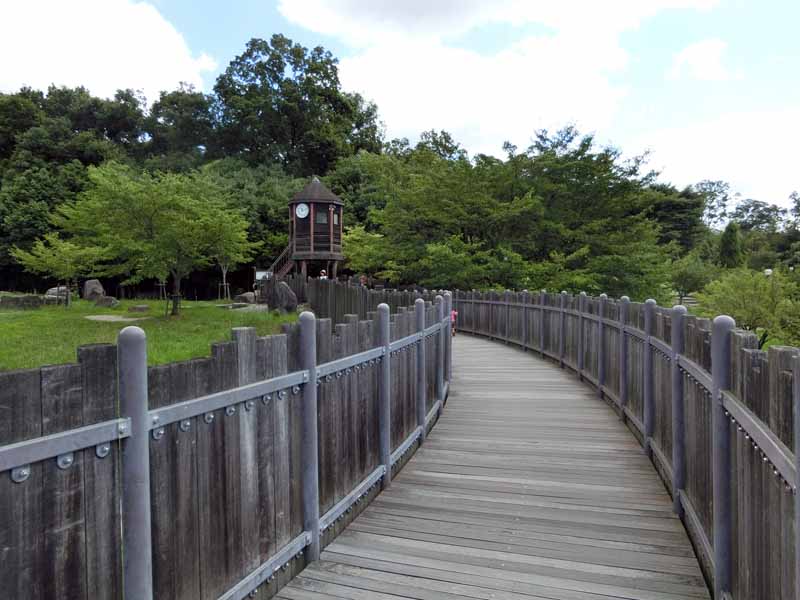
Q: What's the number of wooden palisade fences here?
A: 2